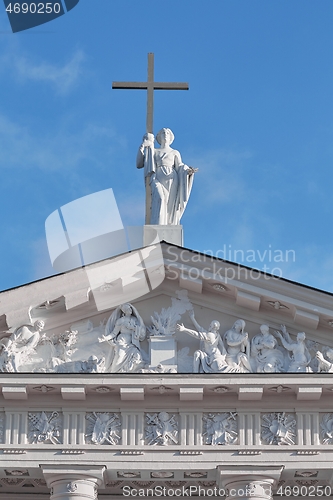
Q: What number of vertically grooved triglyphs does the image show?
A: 6